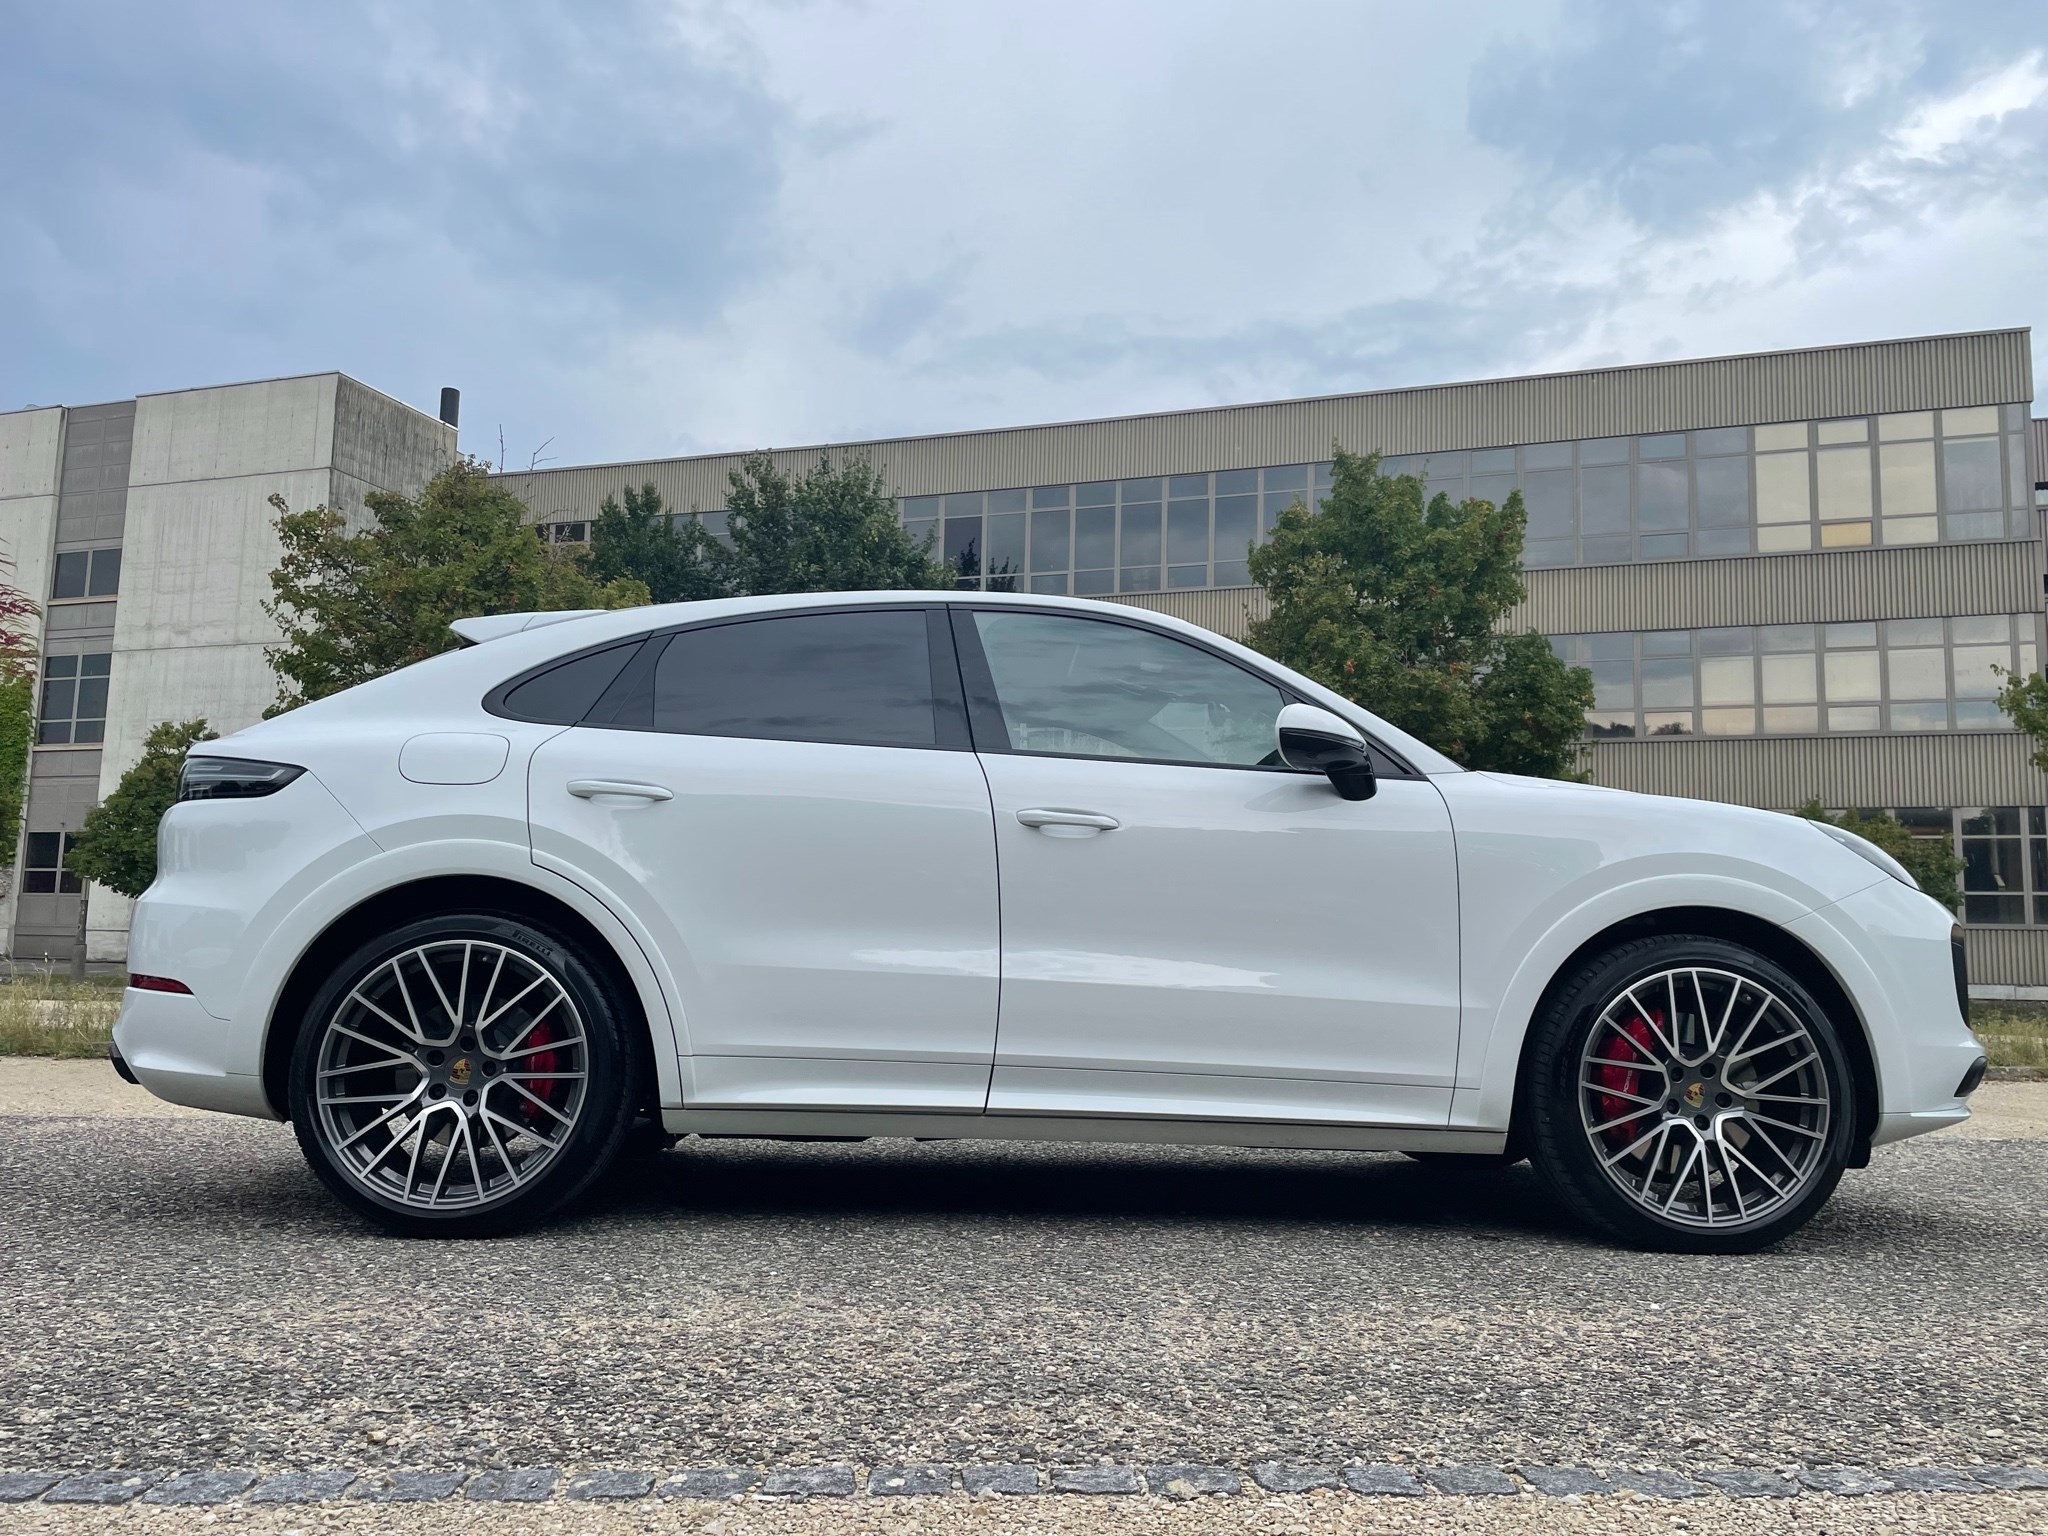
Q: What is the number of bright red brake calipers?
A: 2